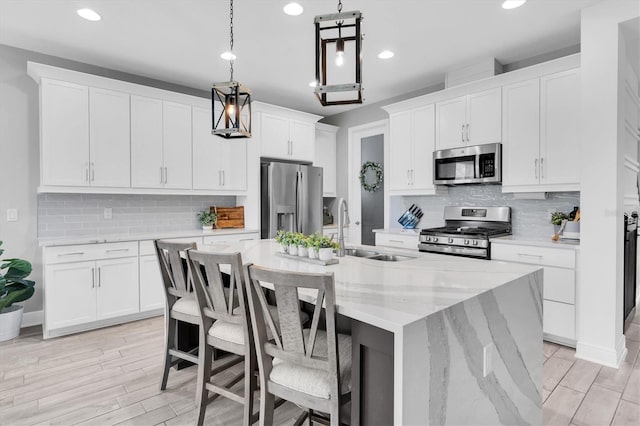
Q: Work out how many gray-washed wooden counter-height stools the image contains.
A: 3